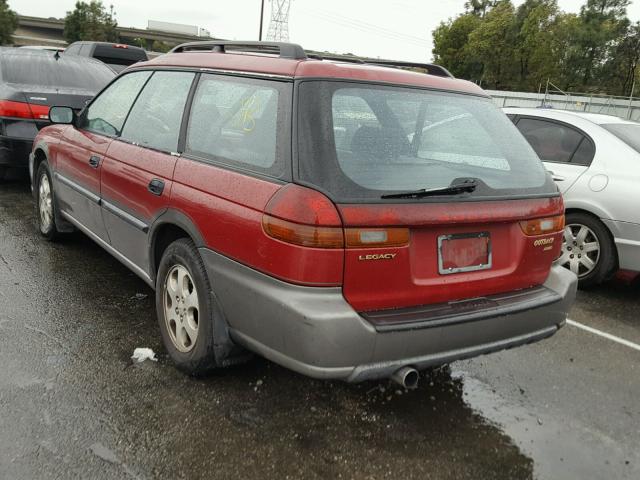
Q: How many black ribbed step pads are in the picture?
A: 1